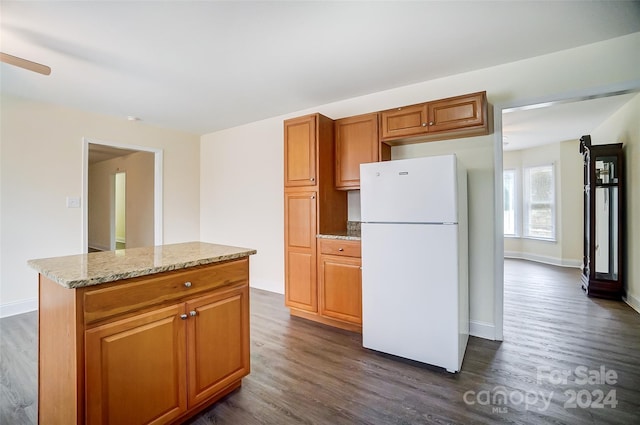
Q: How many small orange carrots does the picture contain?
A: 0